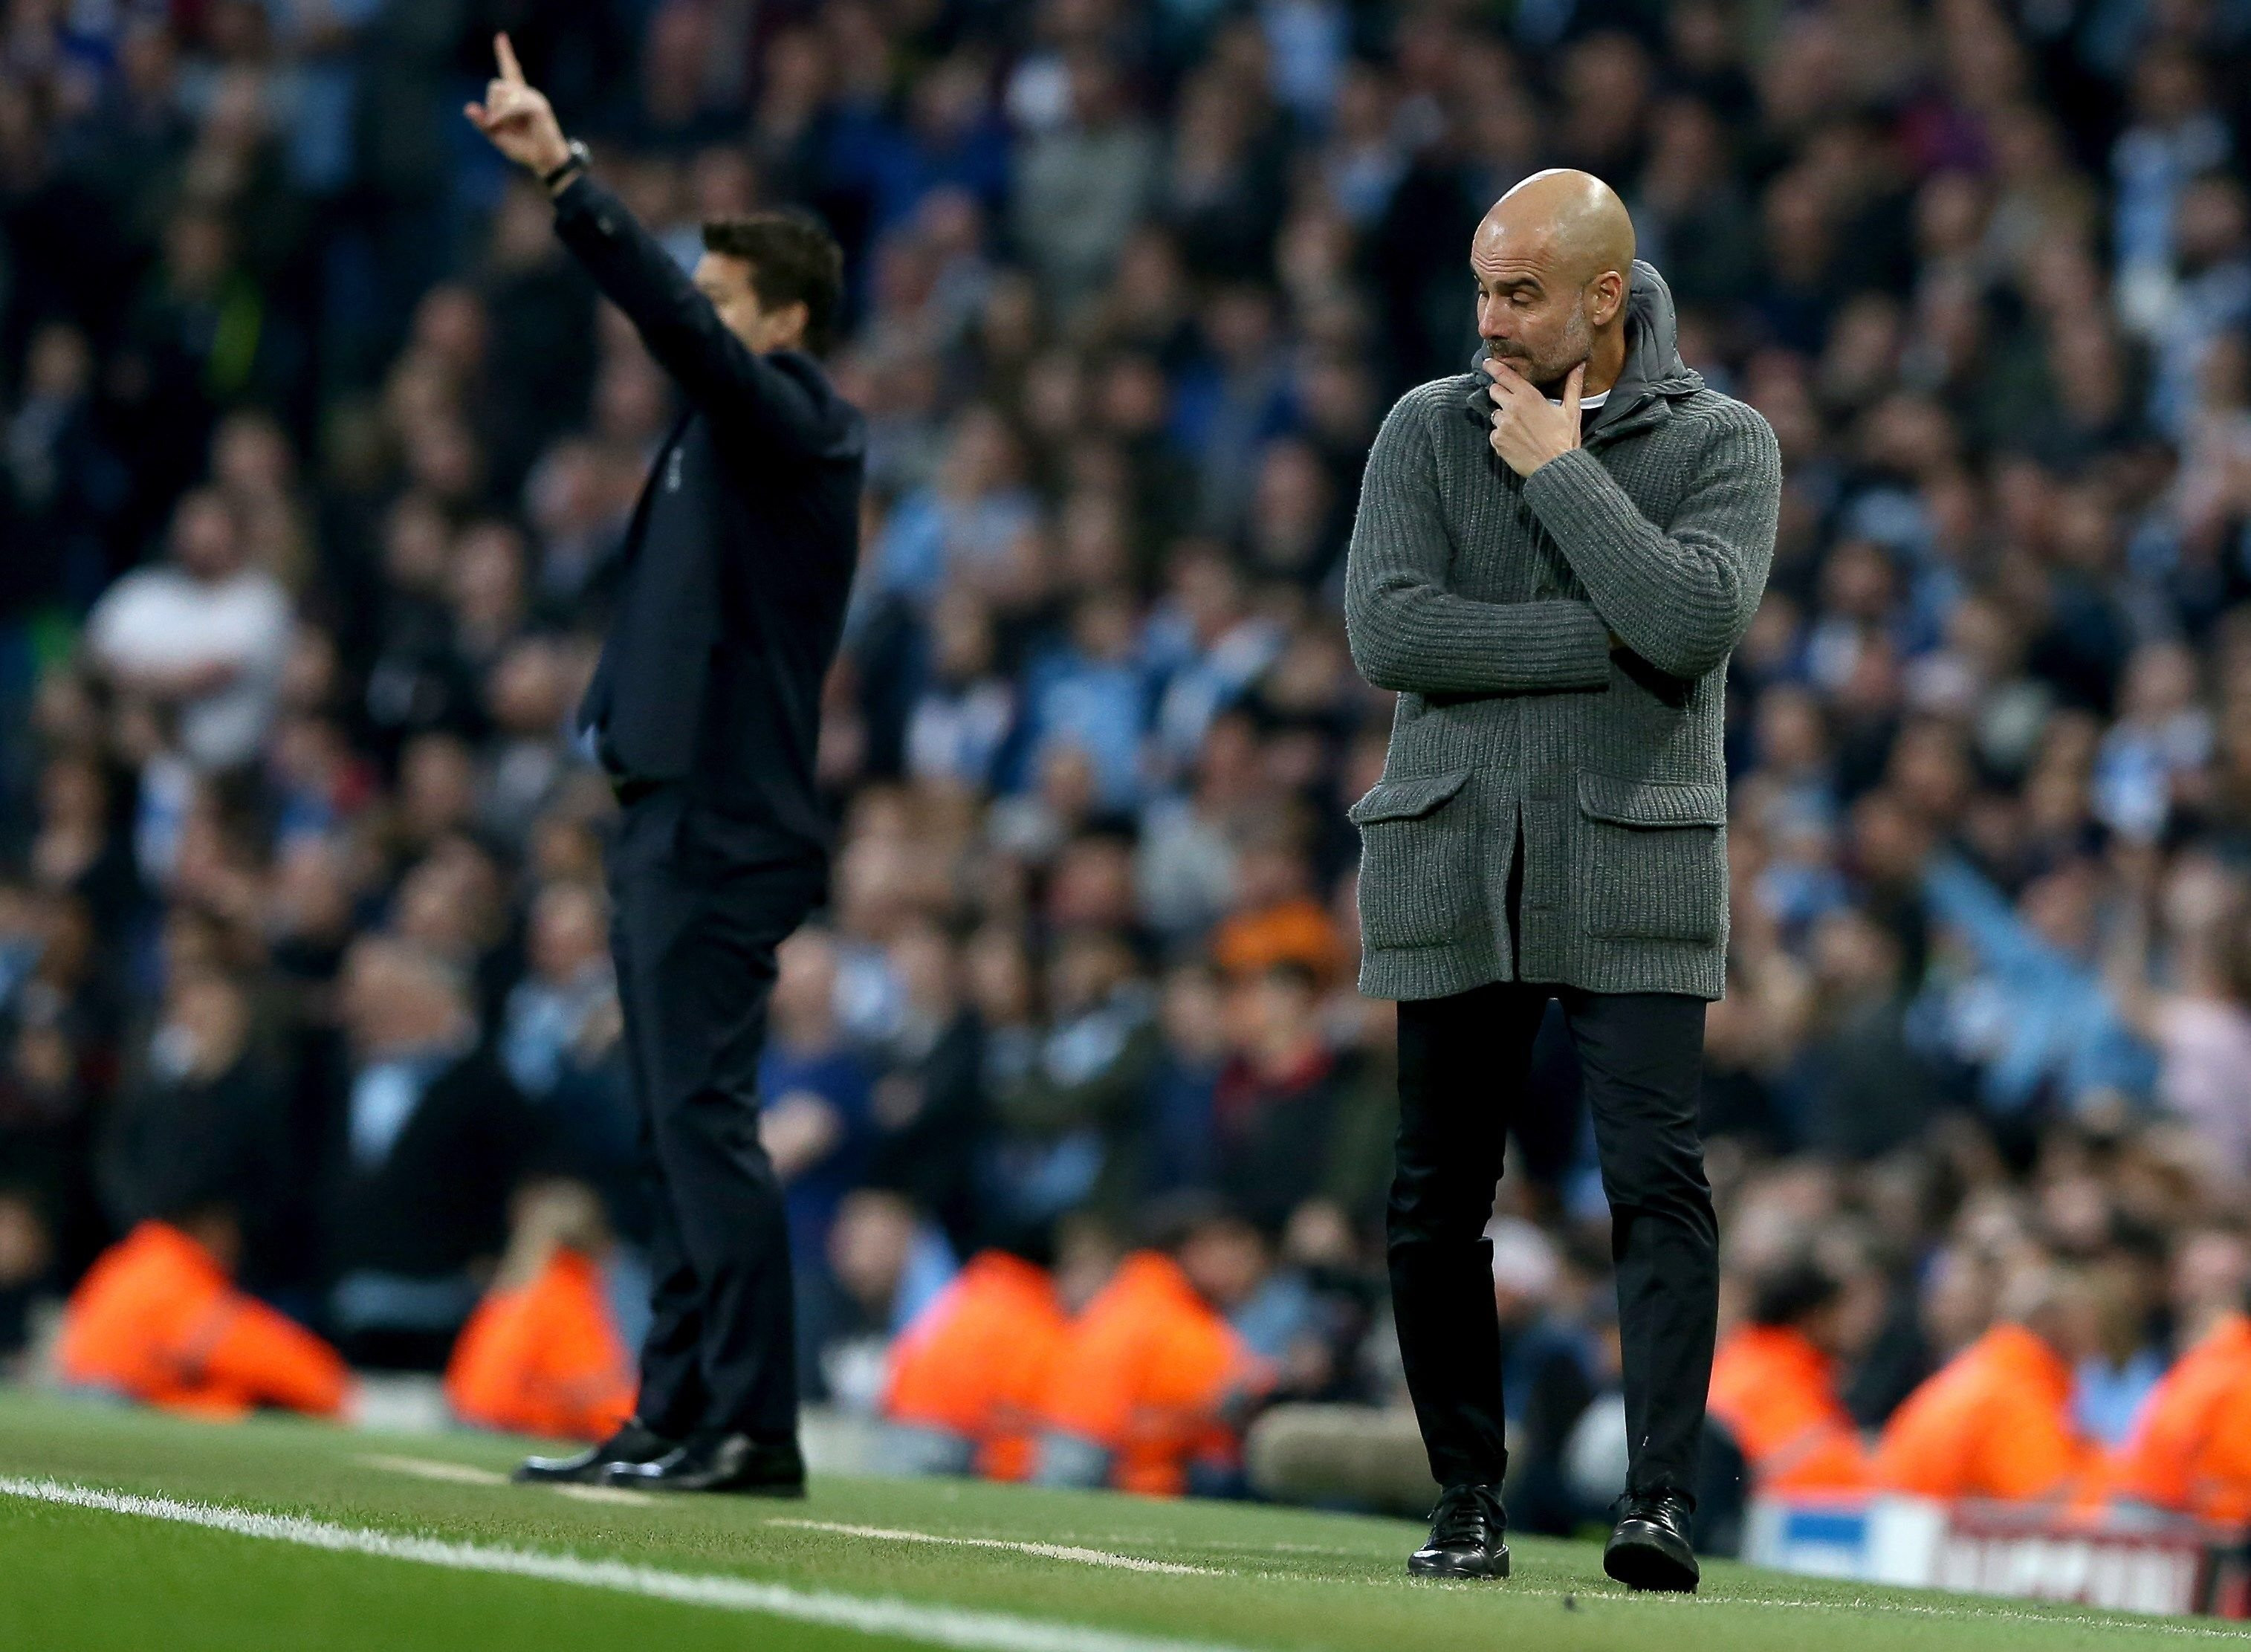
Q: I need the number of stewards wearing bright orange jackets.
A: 7